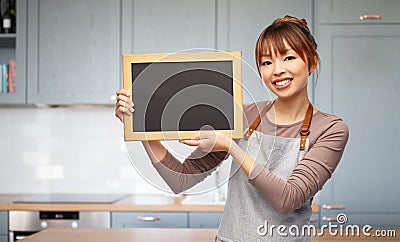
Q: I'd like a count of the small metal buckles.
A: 1